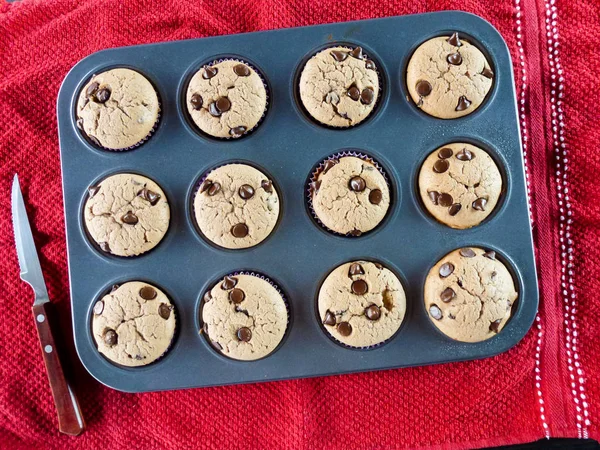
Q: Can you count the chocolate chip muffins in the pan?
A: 12